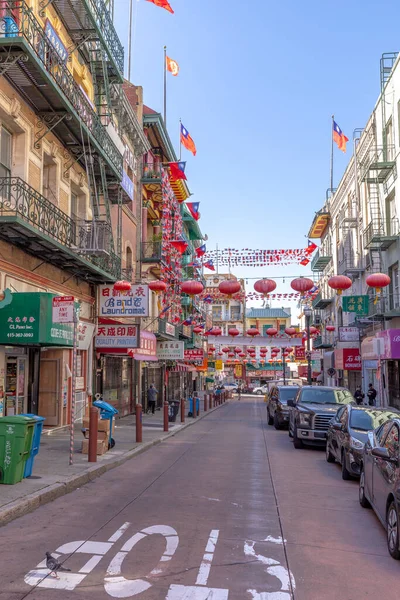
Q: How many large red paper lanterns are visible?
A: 8